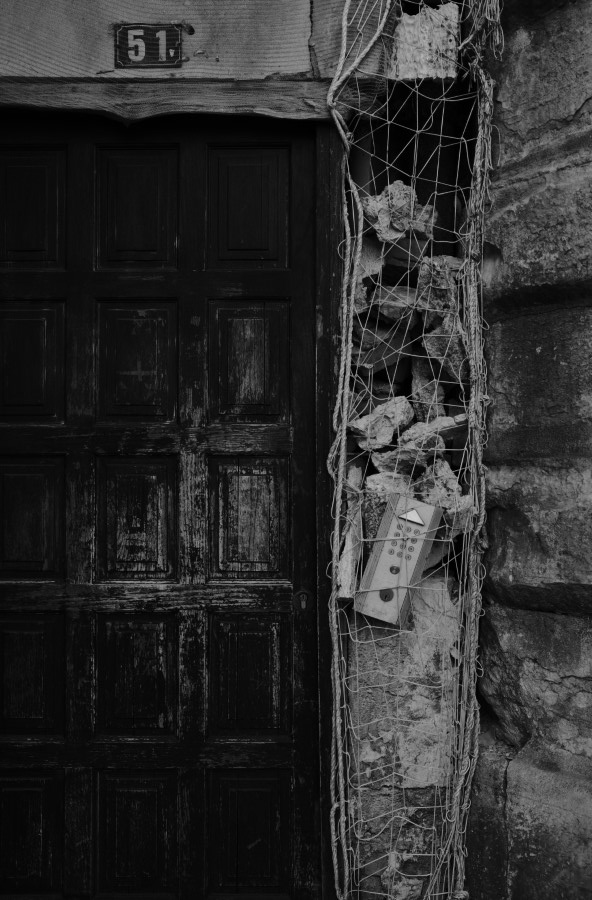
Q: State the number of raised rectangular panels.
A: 15